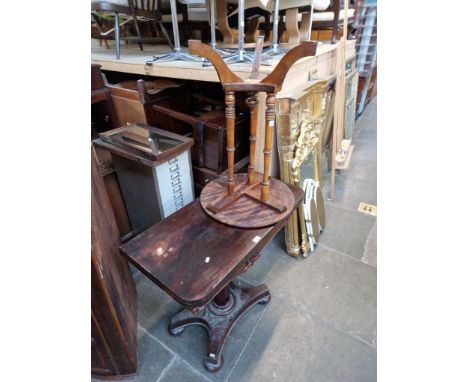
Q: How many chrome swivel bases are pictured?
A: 4